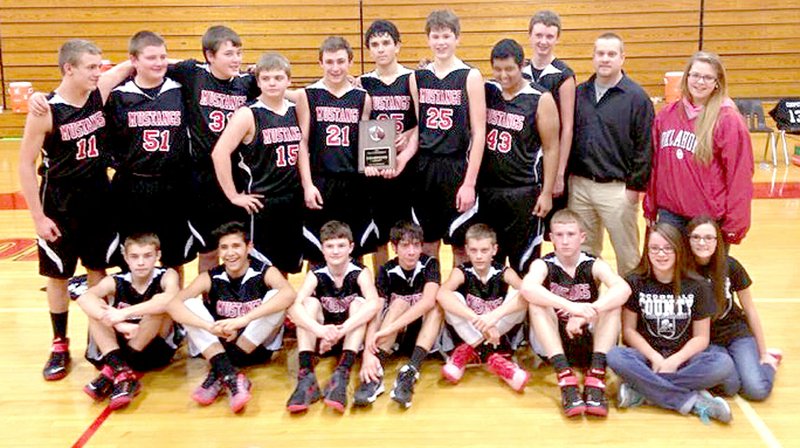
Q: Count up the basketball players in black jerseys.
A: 15